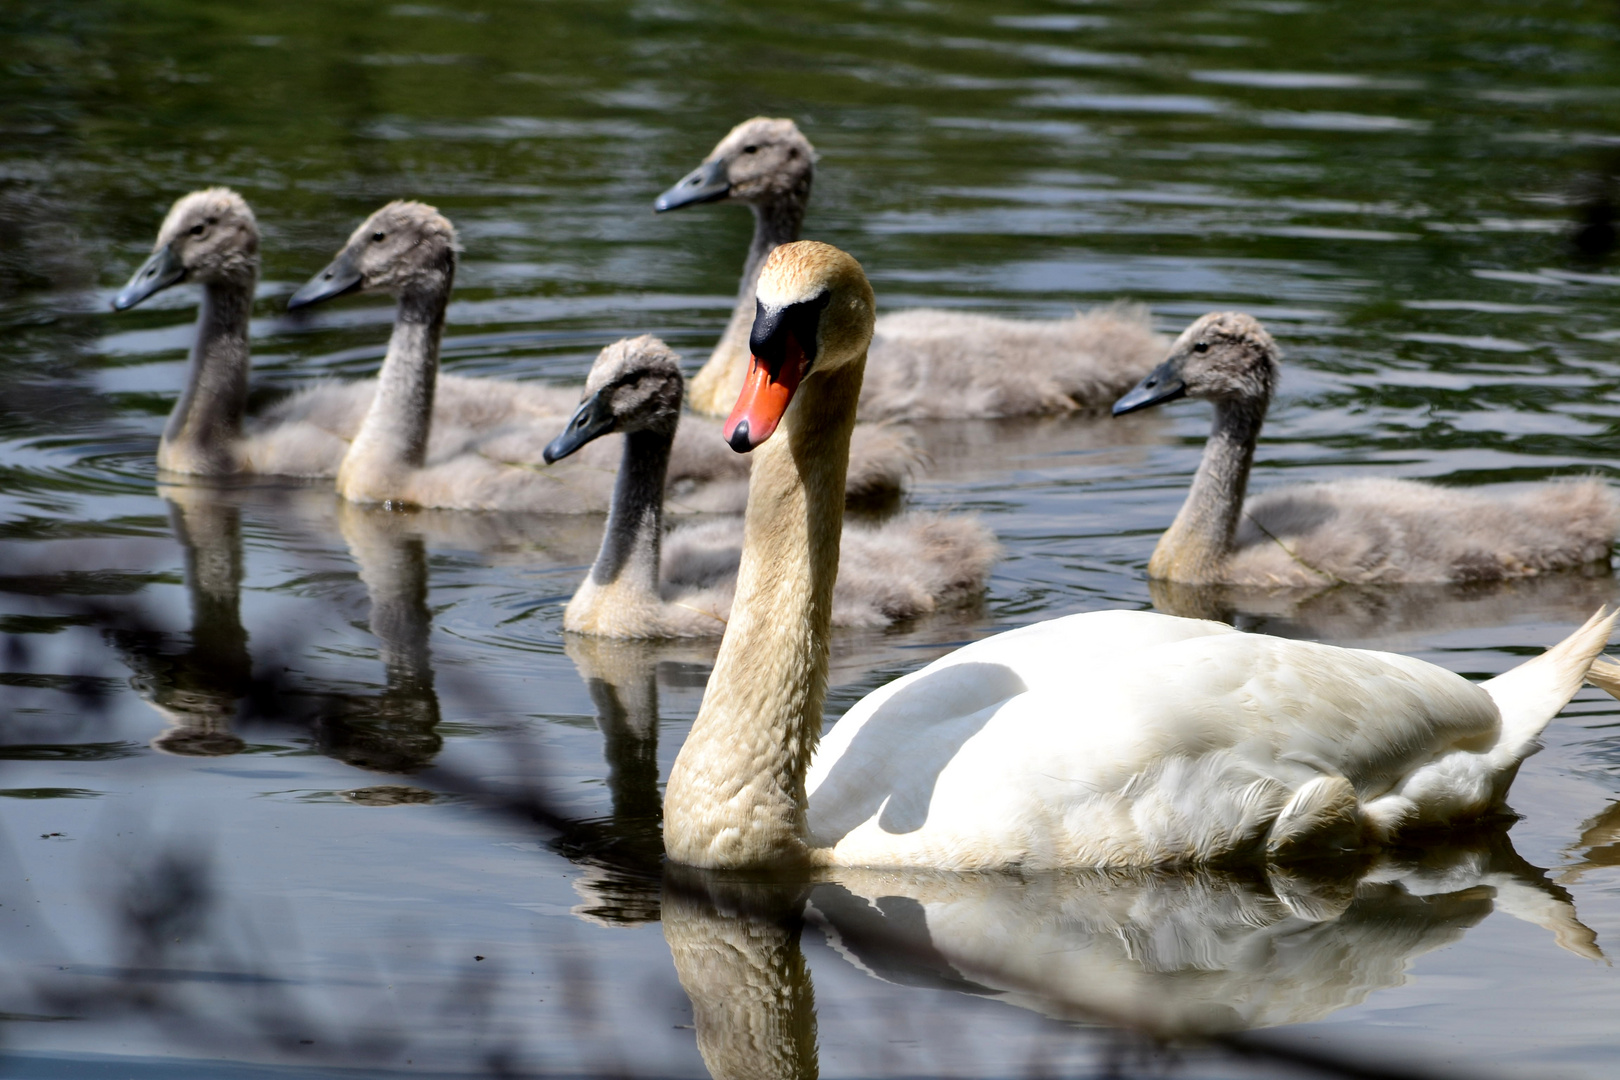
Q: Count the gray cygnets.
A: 5